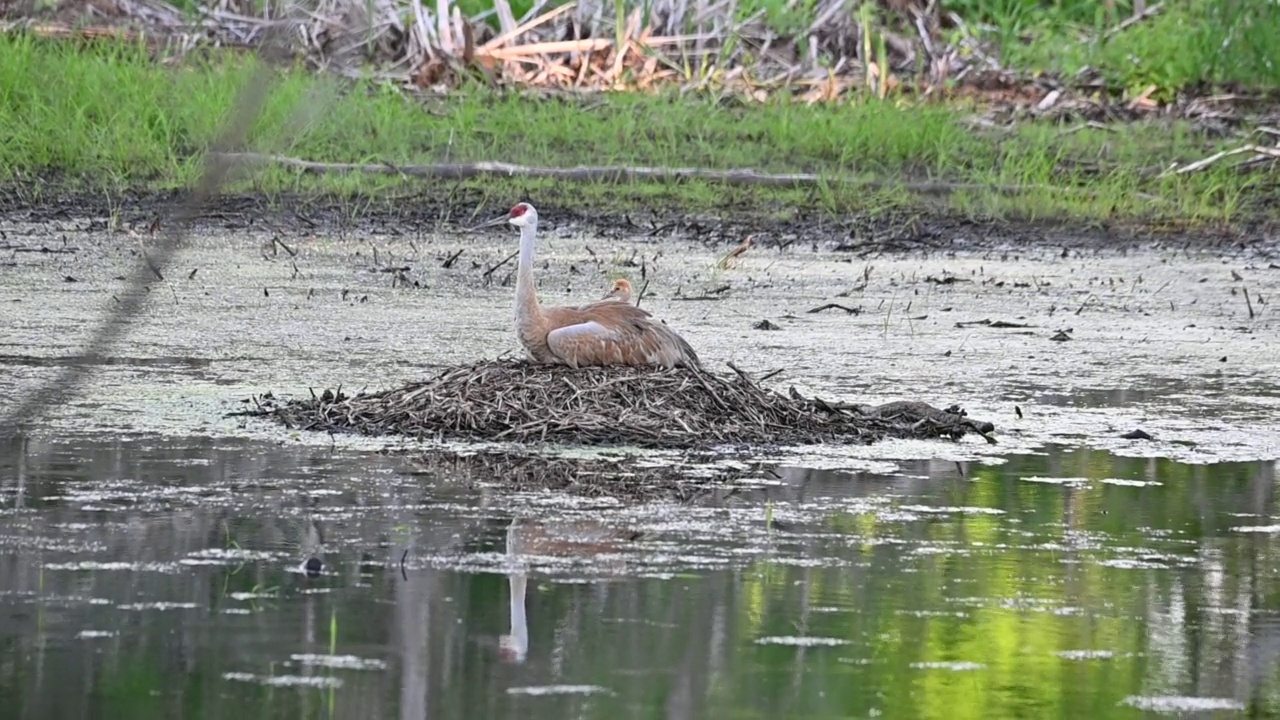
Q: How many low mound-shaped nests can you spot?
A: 1